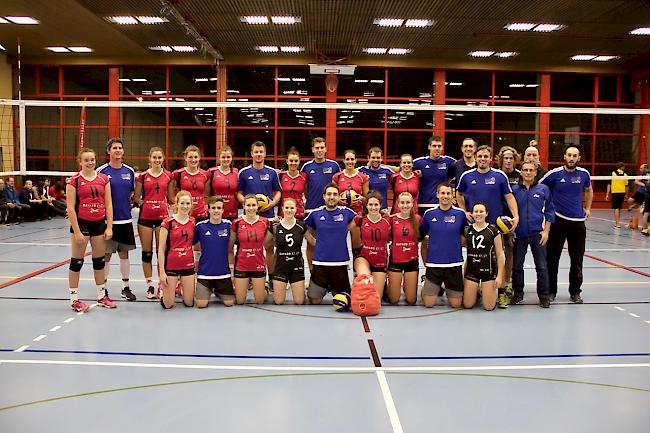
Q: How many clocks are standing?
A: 0